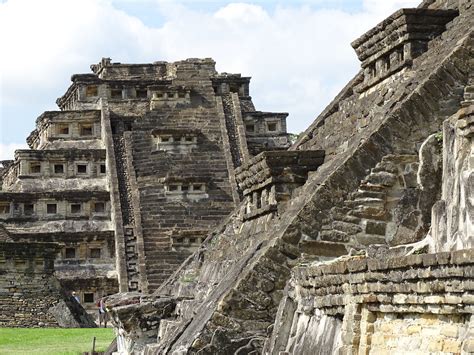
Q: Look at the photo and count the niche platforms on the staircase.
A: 4